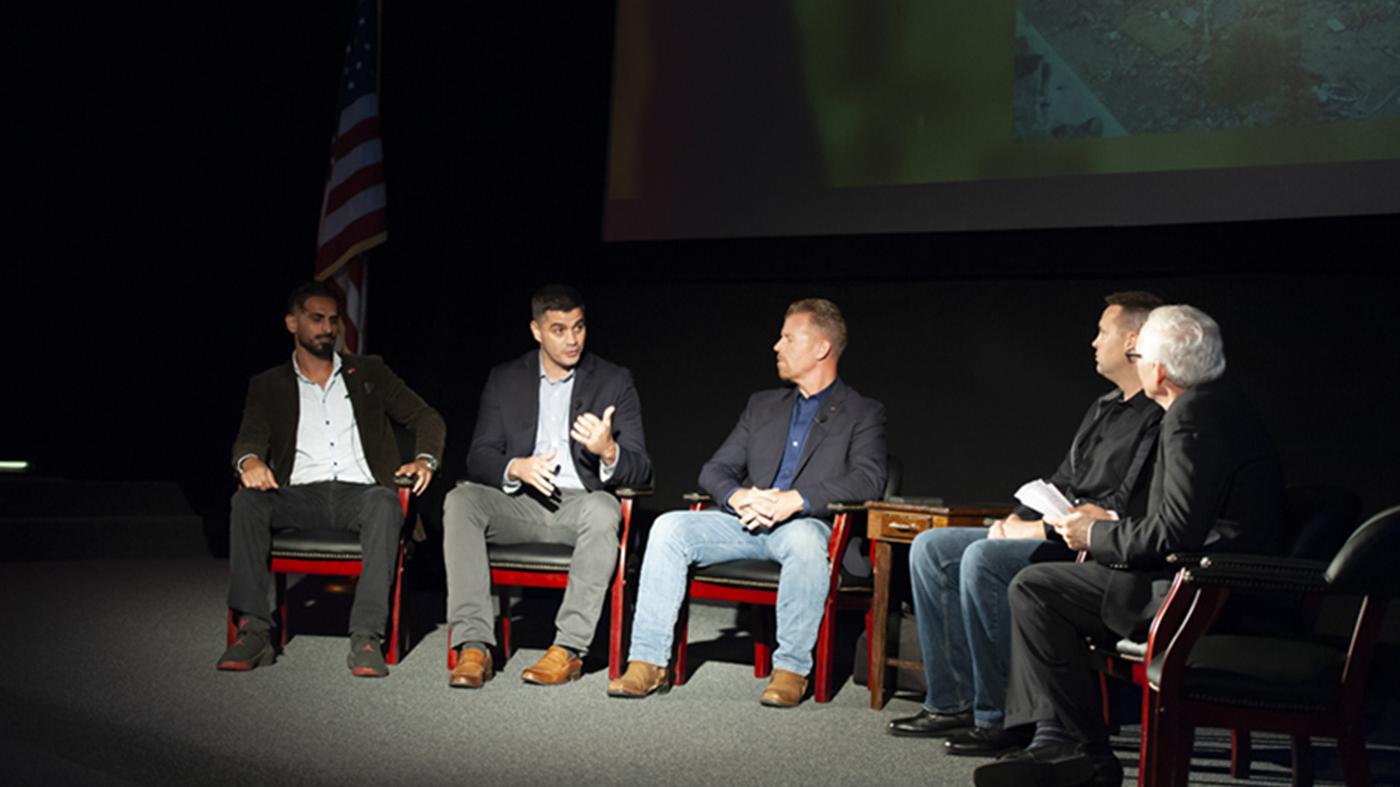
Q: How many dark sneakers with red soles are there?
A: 2